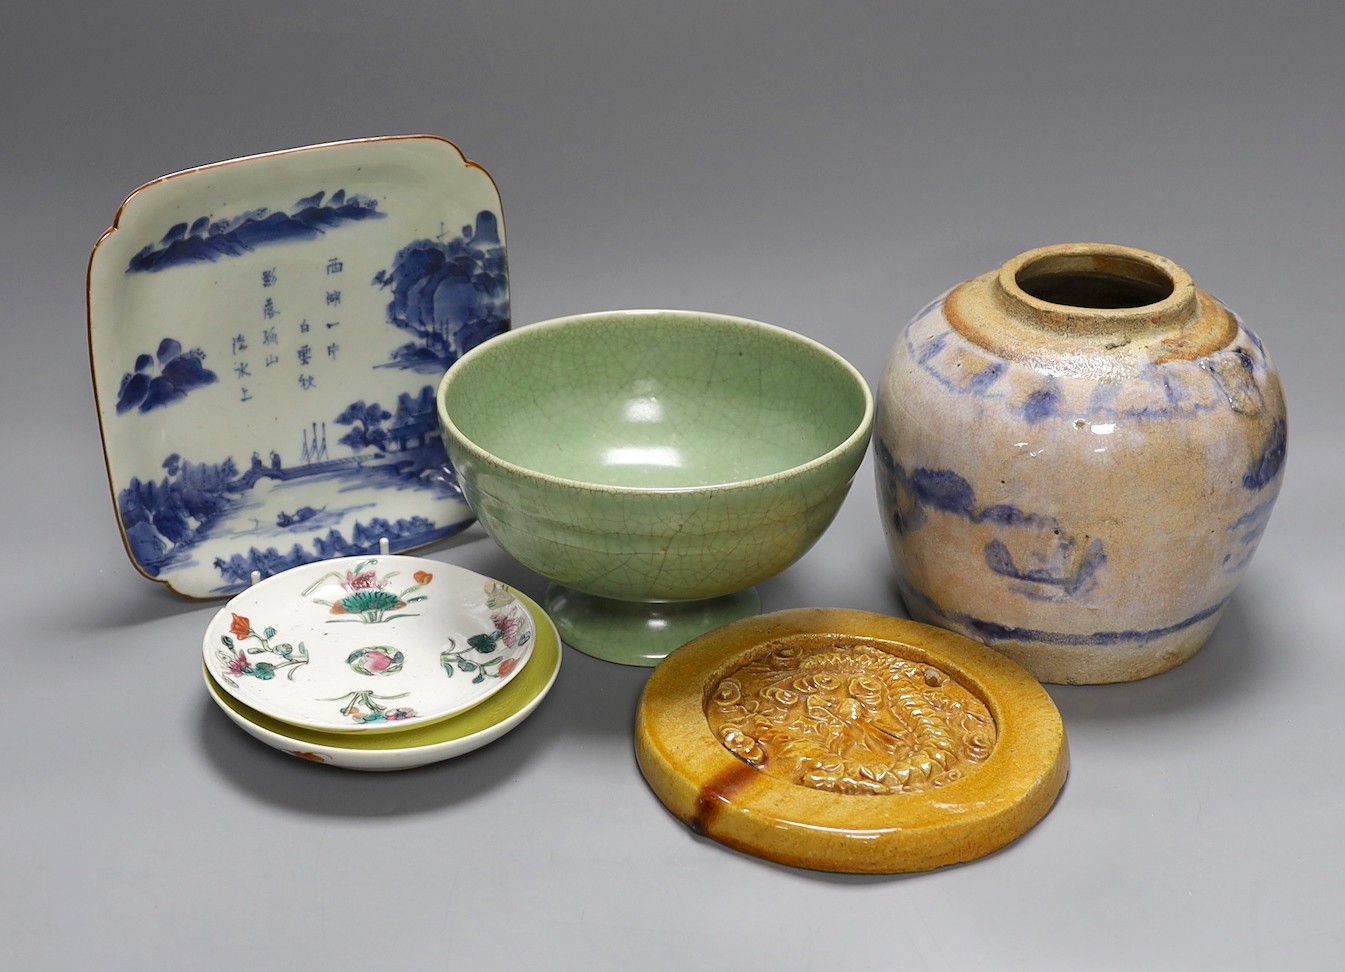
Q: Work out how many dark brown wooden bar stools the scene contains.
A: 0